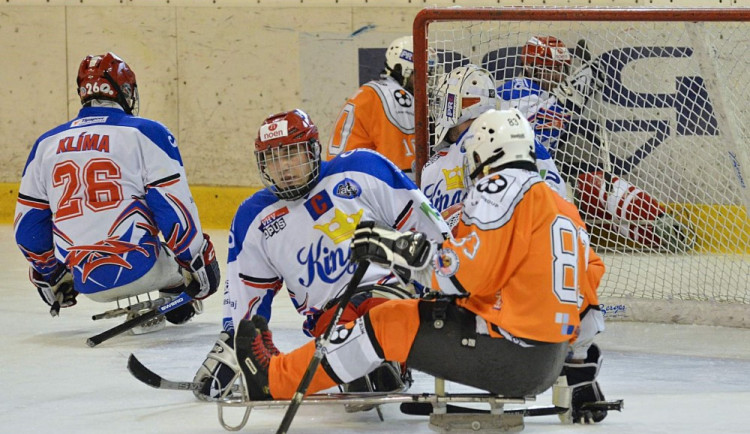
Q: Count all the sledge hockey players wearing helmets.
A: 6